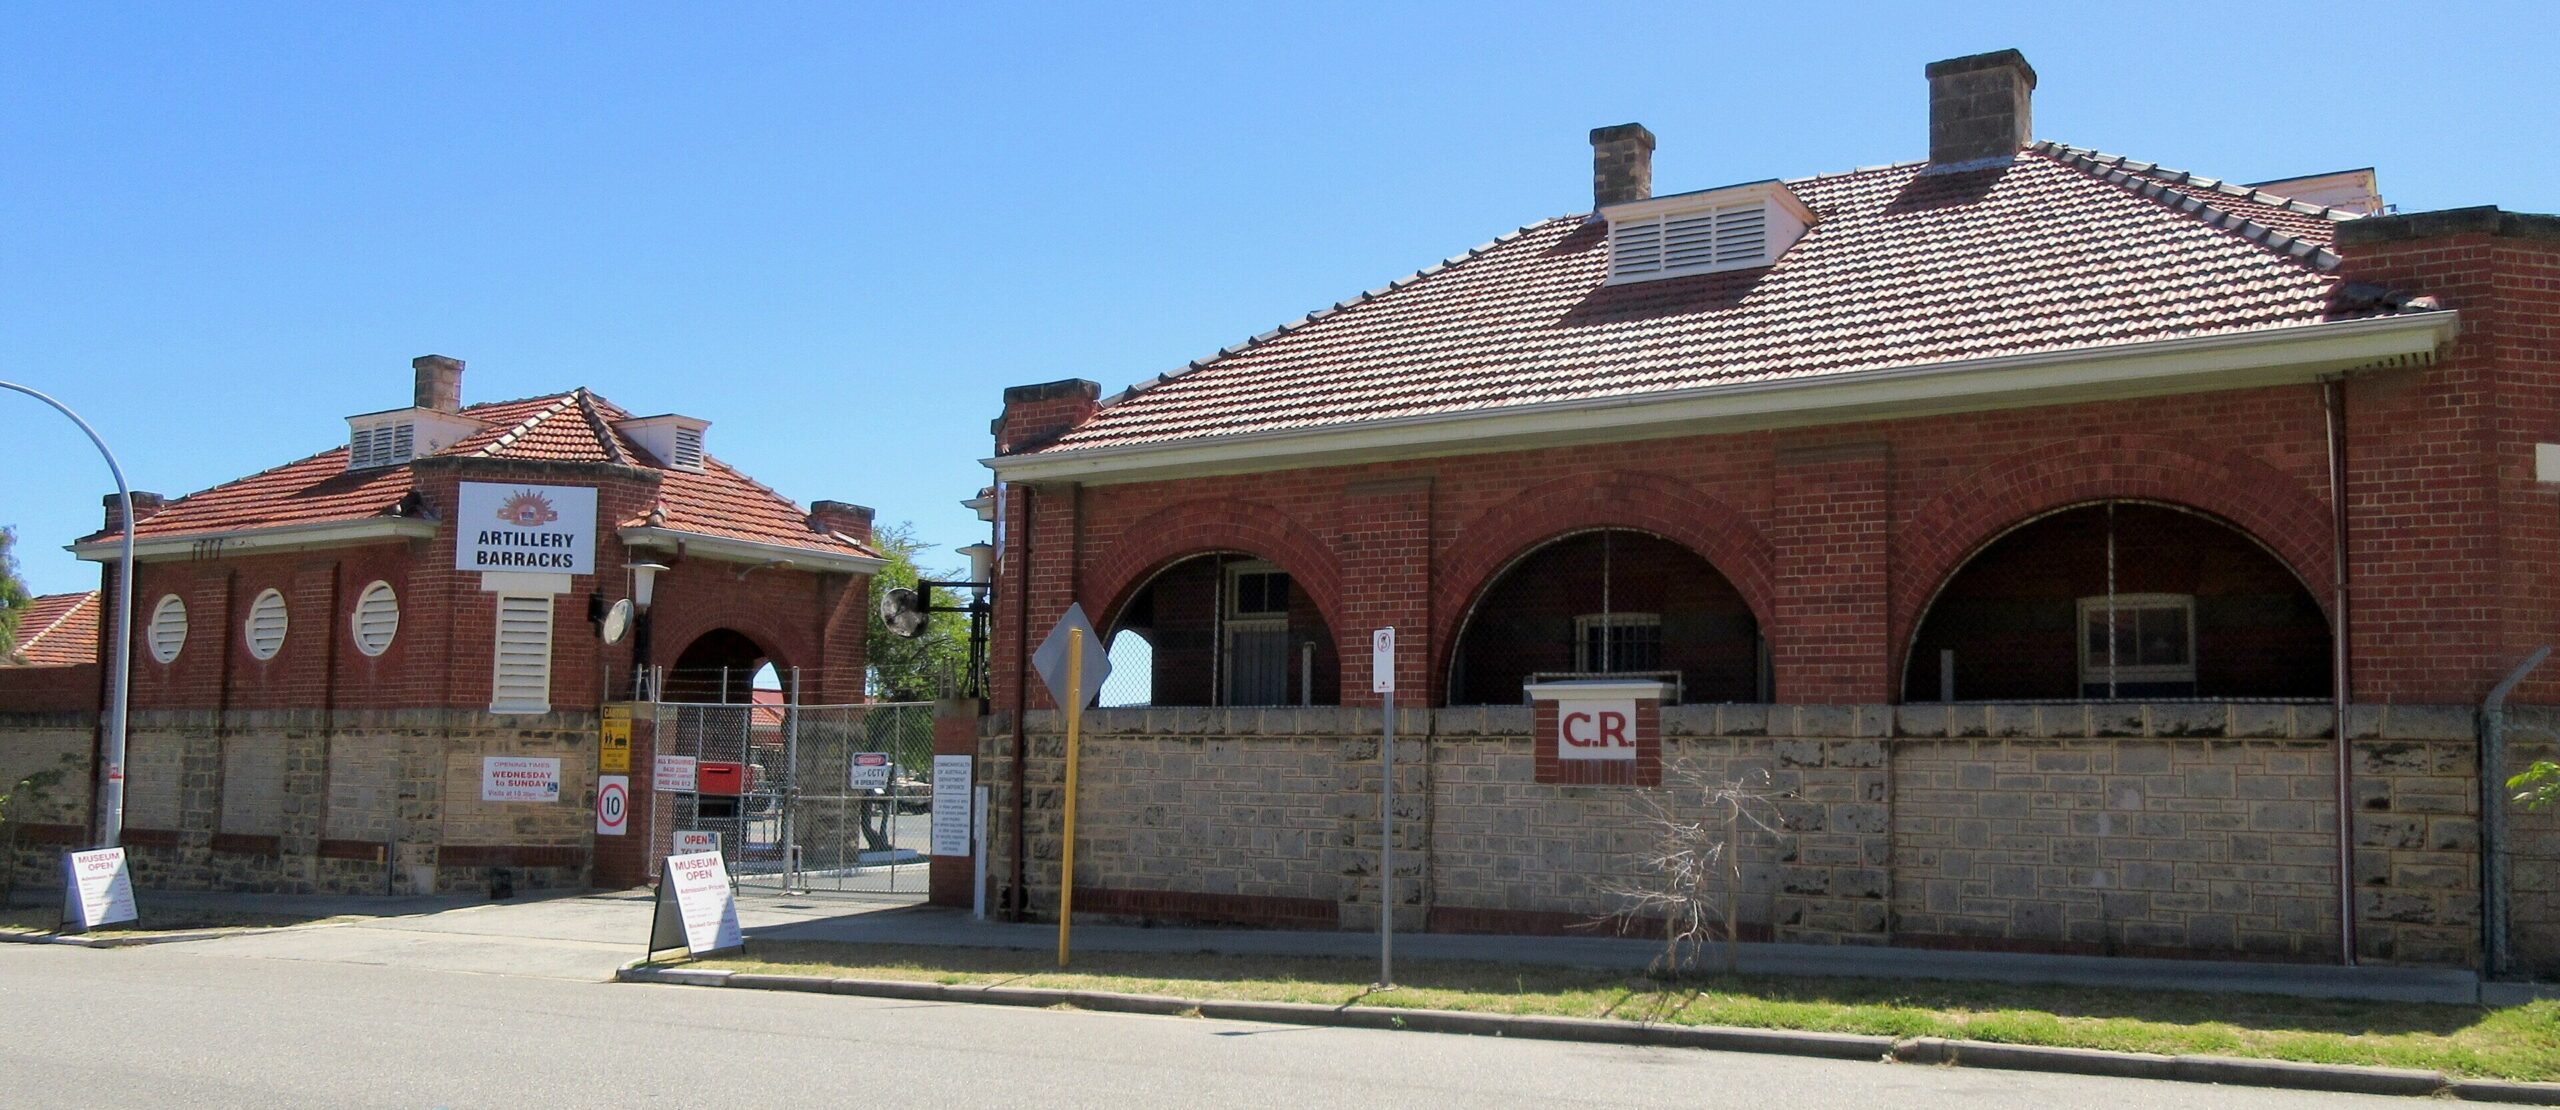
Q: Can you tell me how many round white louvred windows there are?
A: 3